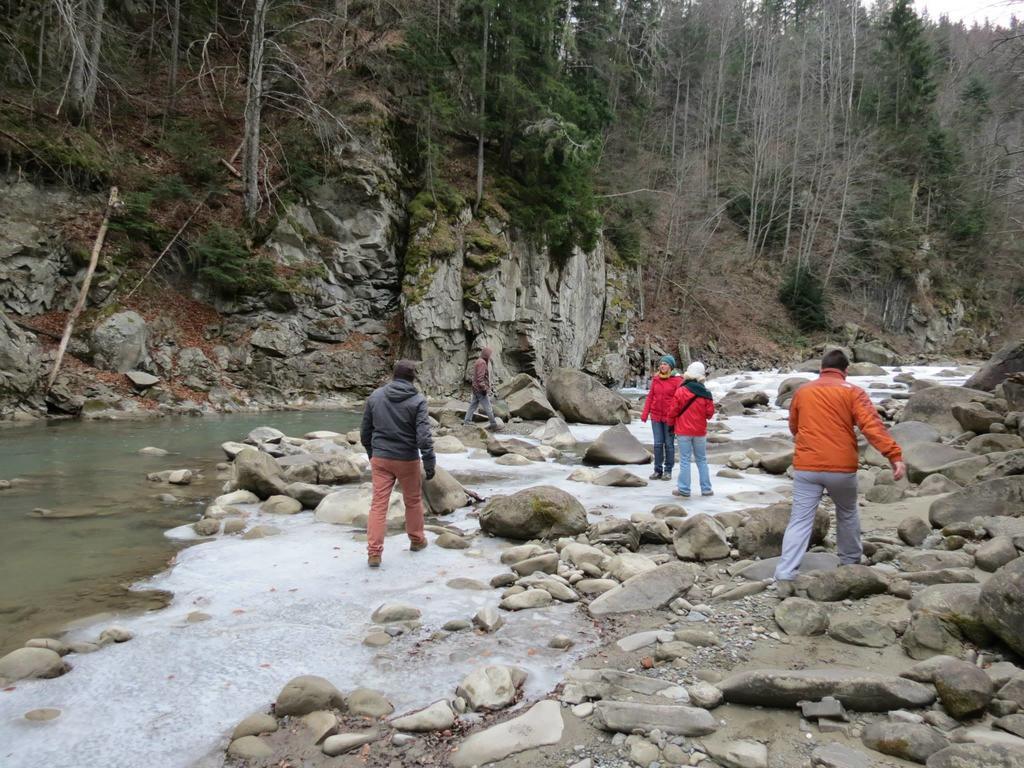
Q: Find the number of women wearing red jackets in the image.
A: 2